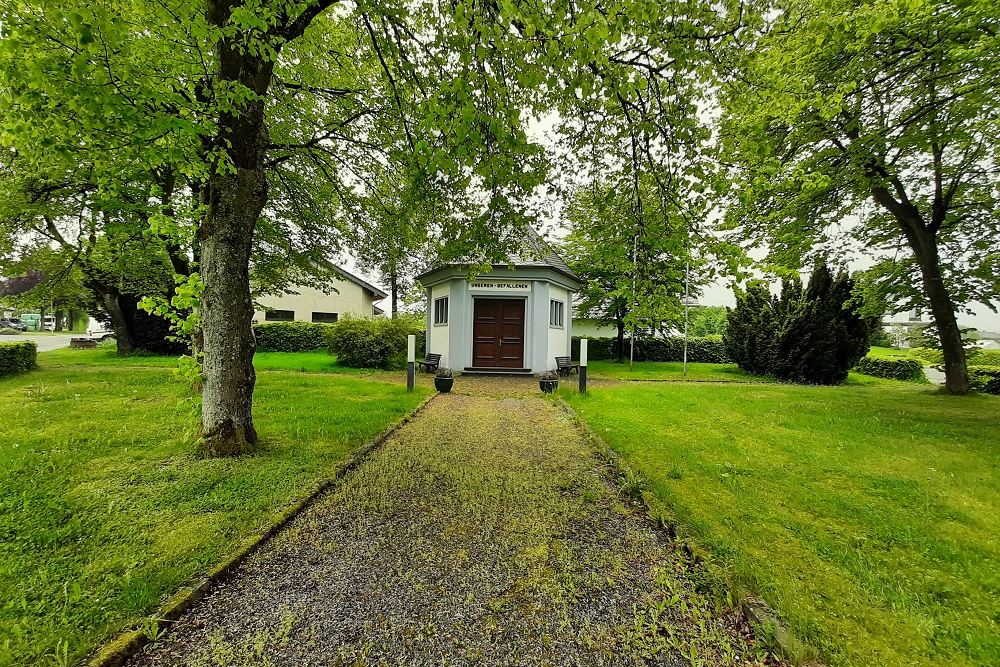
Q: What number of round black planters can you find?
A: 2